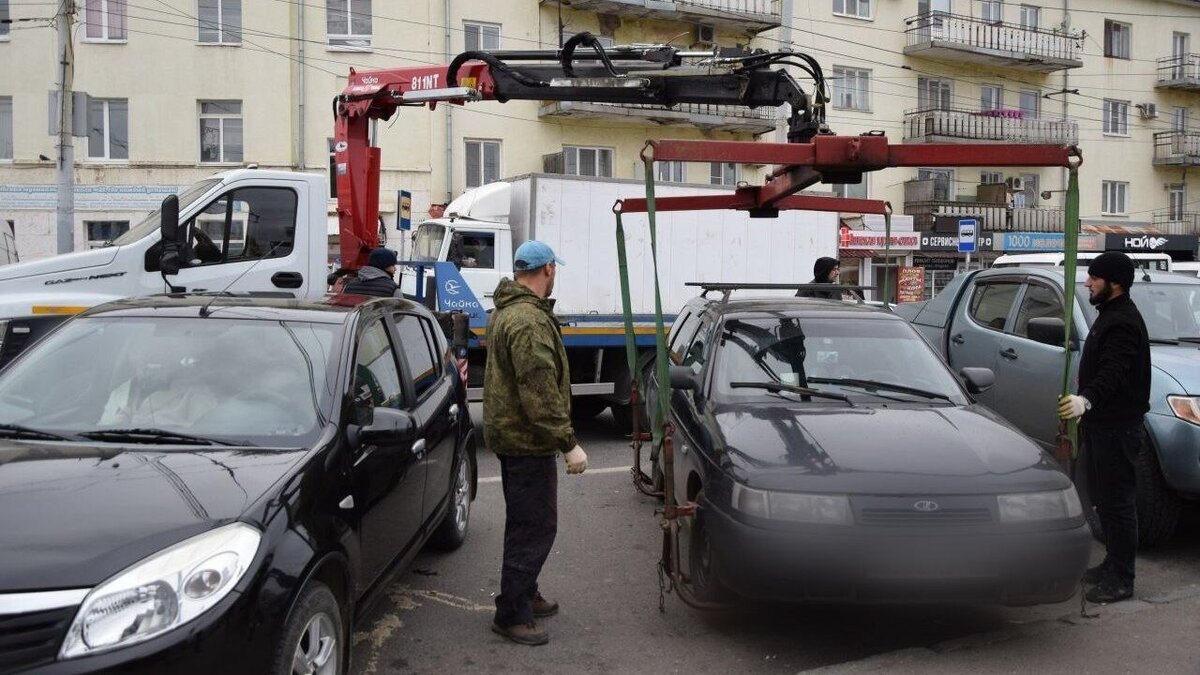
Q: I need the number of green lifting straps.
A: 4